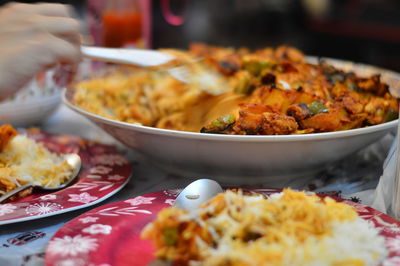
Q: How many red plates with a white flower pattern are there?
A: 2